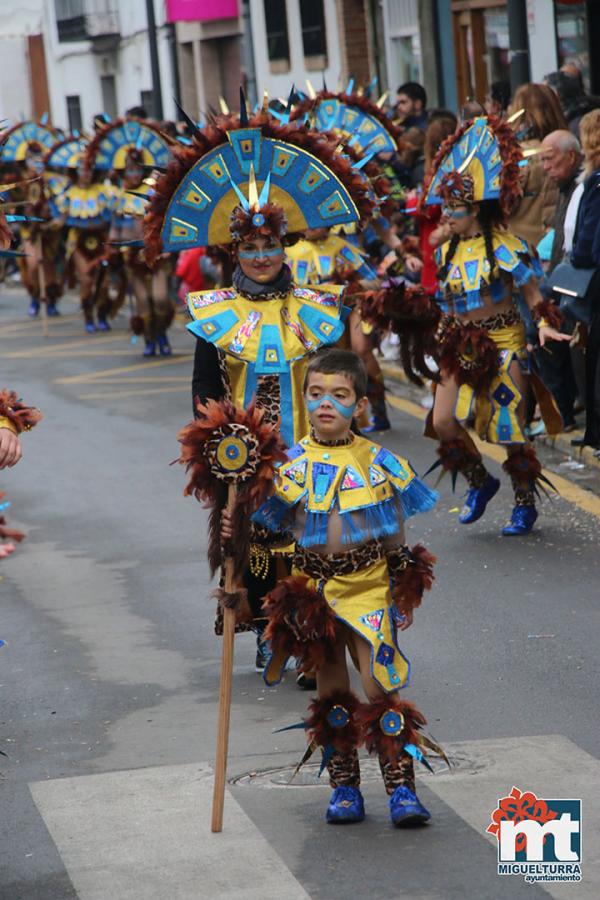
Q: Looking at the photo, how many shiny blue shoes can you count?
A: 11